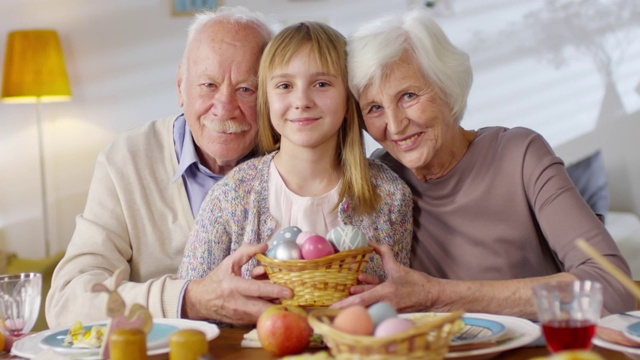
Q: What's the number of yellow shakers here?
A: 2